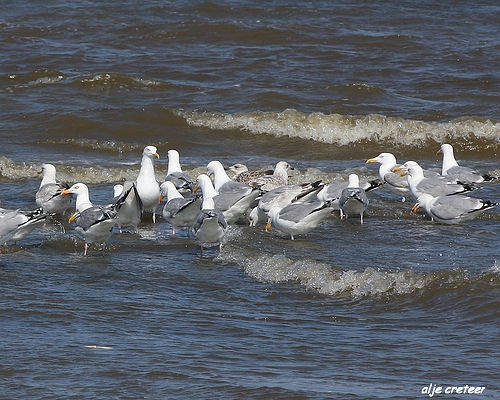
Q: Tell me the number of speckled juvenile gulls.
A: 2